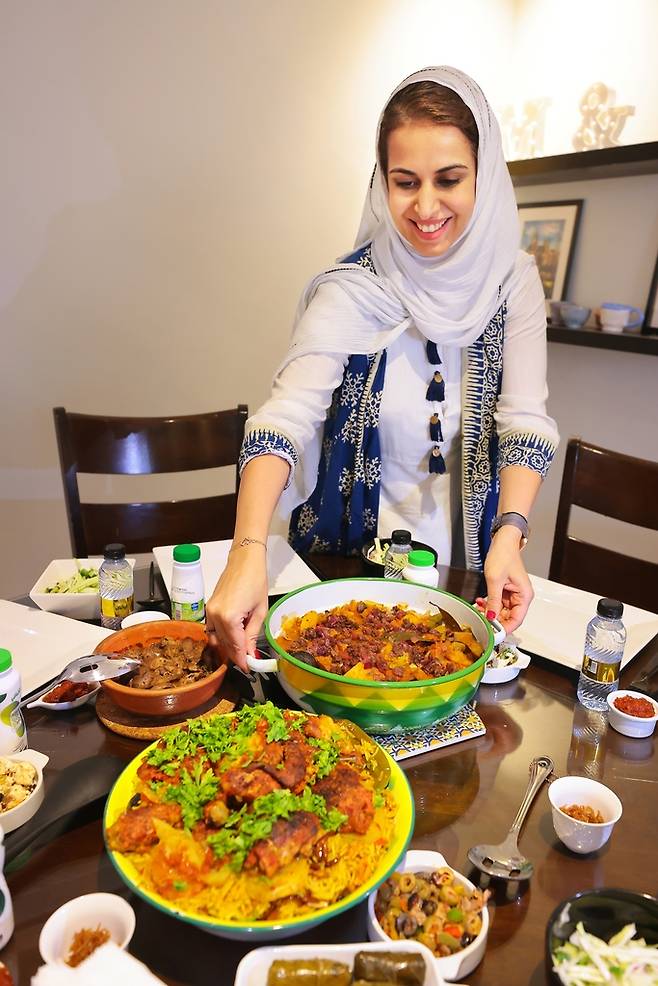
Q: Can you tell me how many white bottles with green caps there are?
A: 3